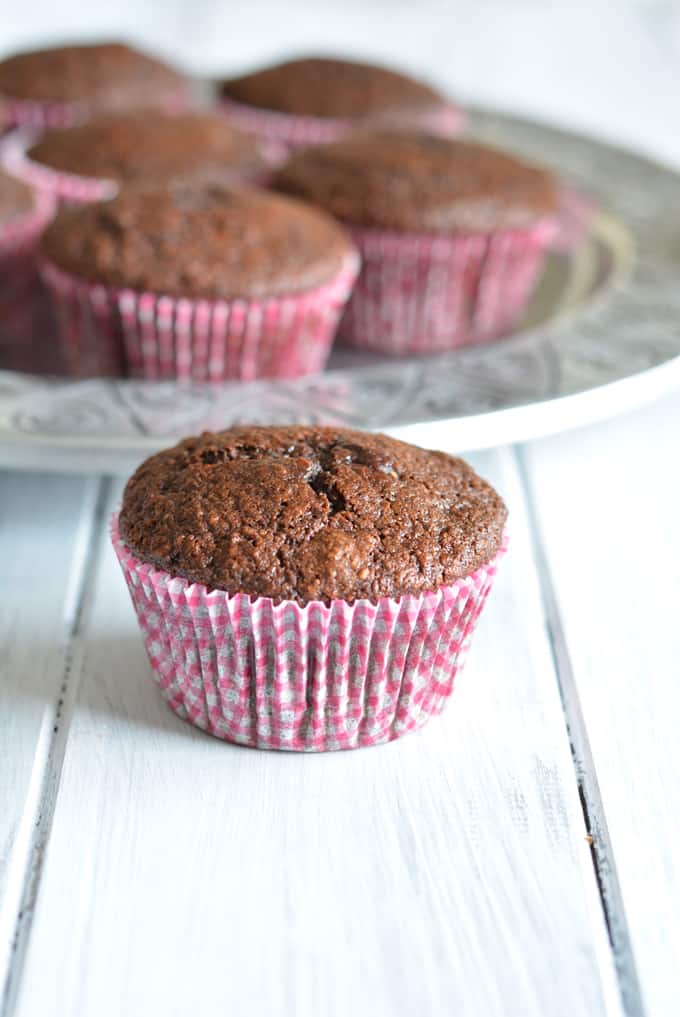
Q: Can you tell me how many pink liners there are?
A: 7